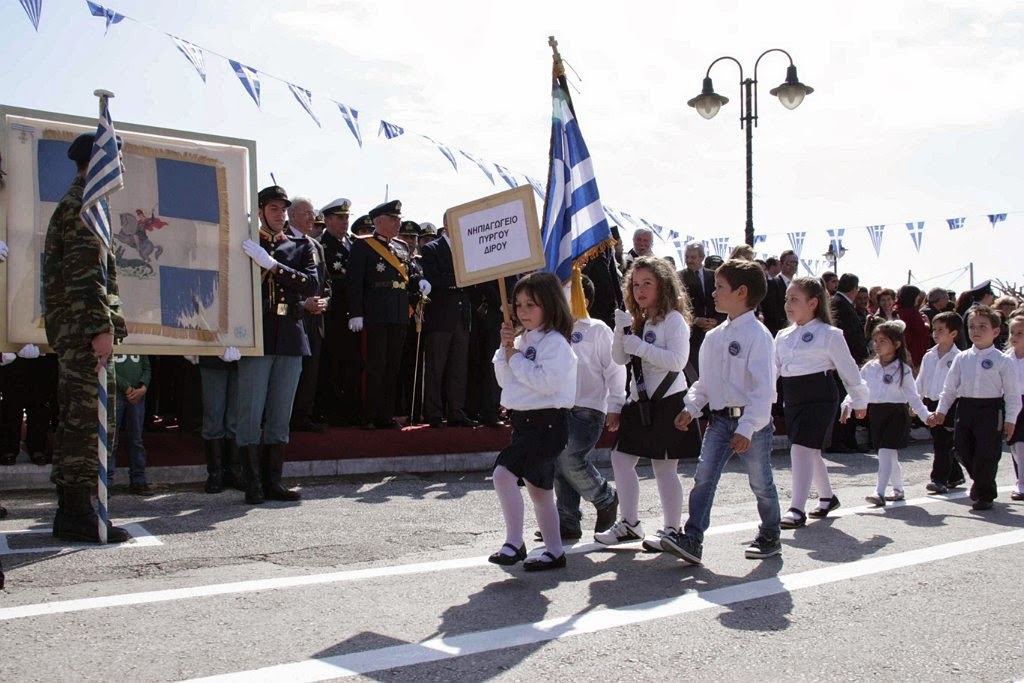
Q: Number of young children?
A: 9